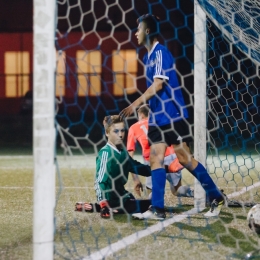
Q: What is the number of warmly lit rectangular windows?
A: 4